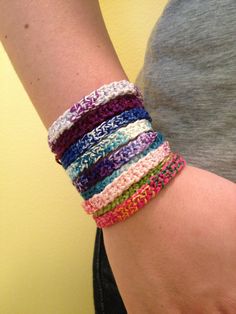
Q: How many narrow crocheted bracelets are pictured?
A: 9